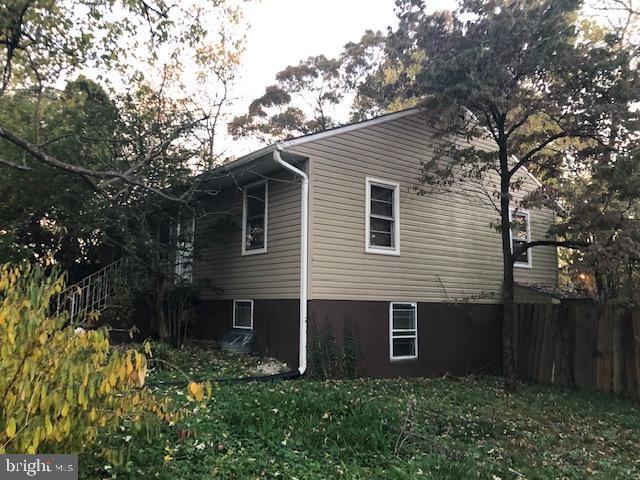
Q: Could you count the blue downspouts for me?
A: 0